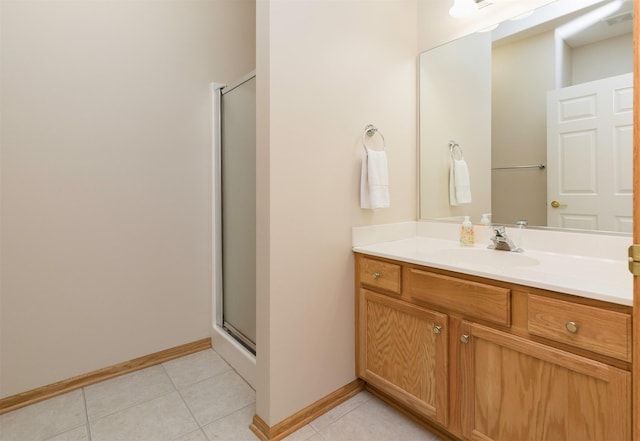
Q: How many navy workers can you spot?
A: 0